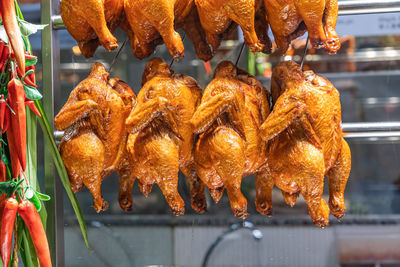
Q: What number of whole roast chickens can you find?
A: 4